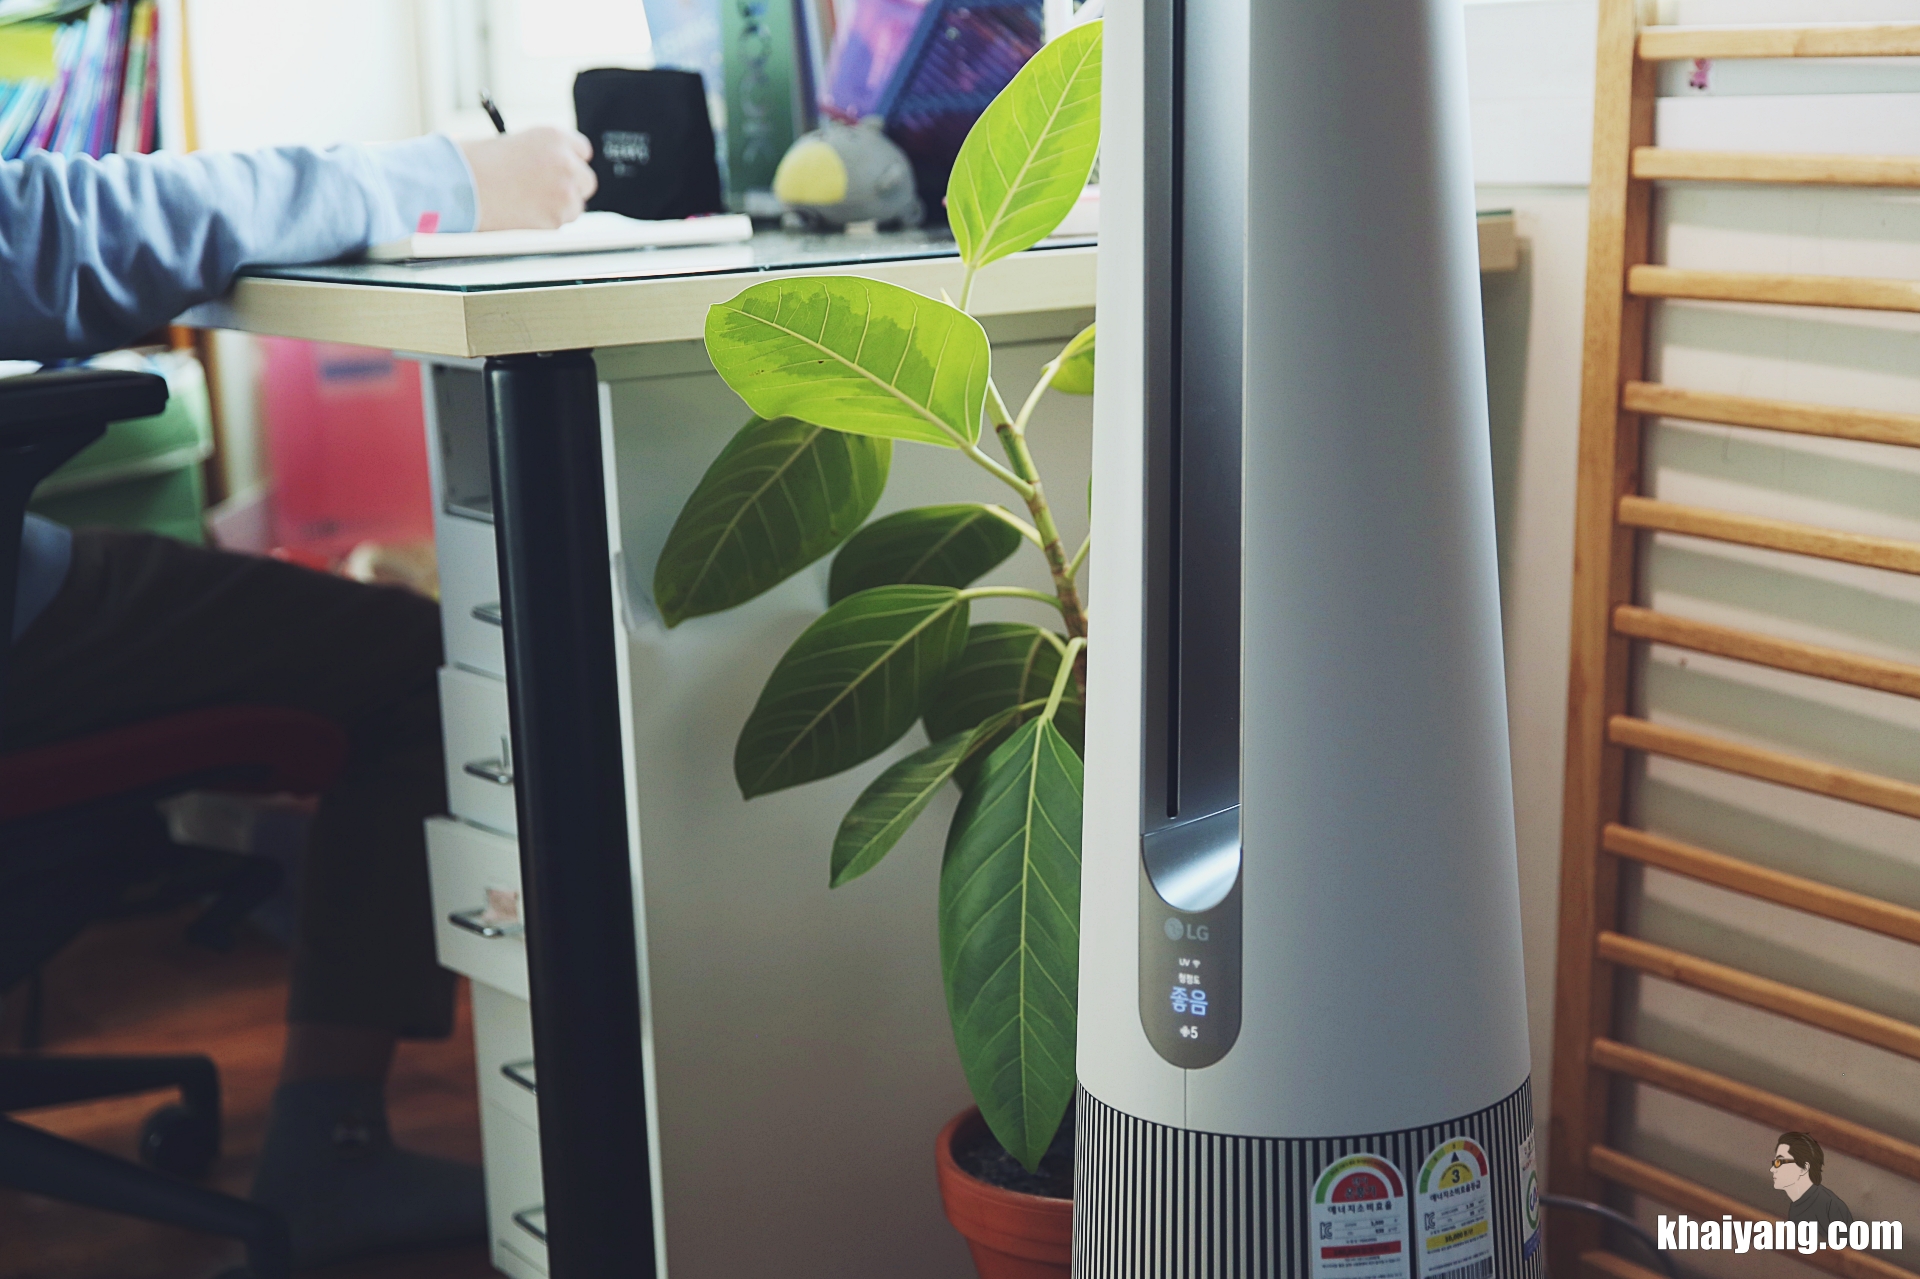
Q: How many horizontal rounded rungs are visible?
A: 12